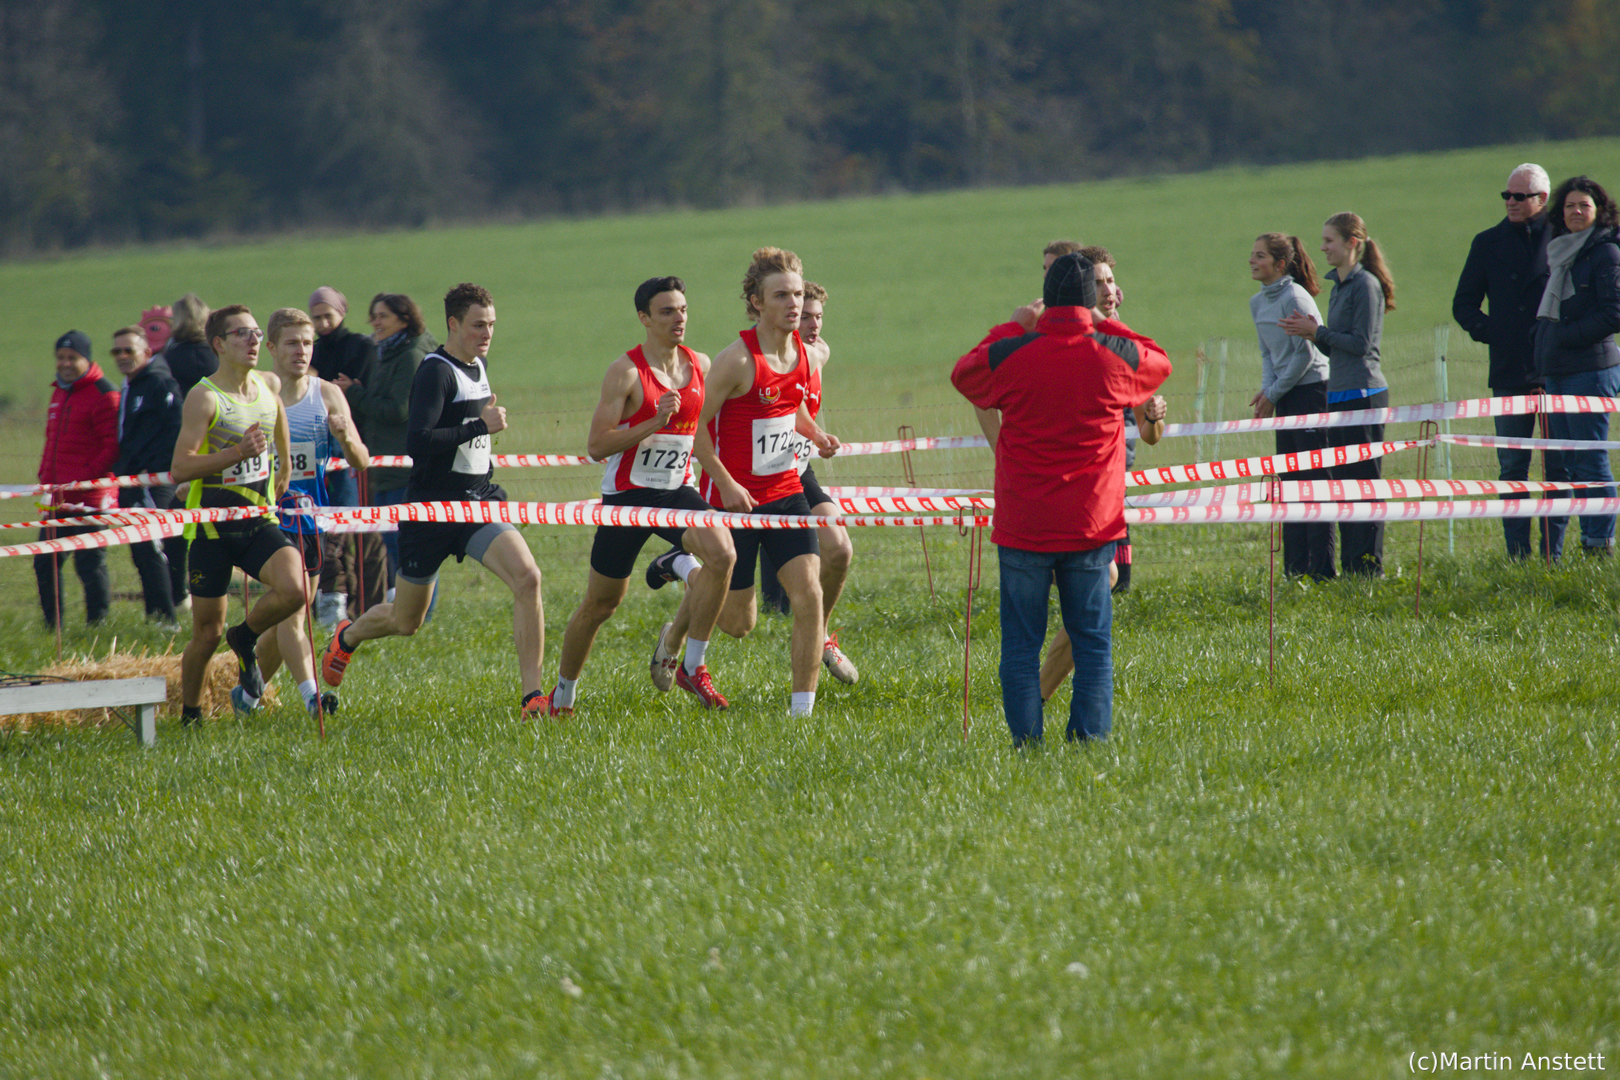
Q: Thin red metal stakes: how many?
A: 9